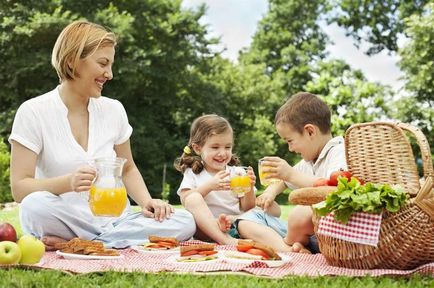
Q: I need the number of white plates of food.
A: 4